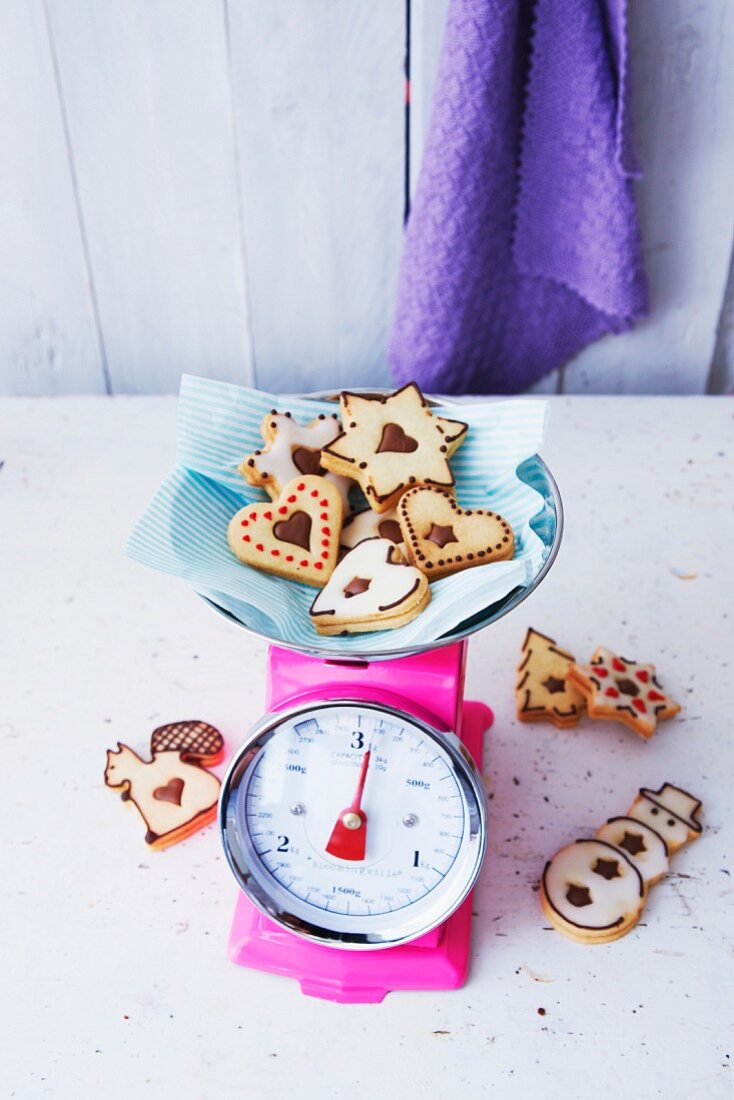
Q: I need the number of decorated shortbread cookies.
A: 10